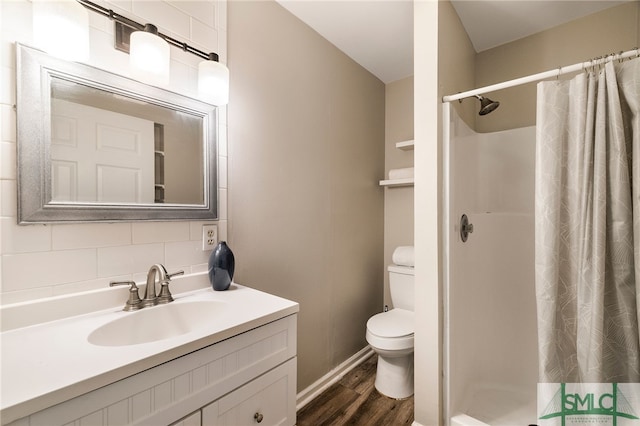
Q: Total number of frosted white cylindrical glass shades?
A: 3